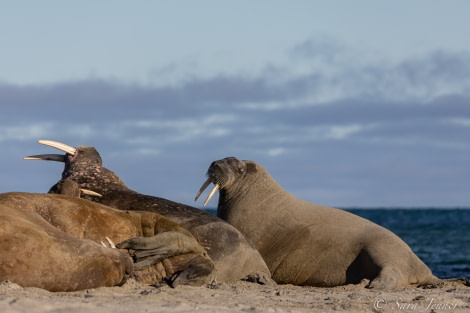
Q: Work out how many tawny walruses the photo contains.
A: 2